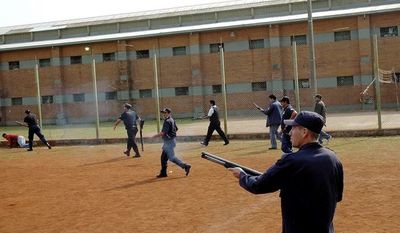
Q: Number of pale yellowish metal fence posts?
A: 6